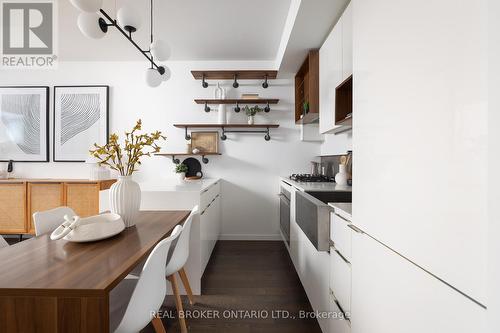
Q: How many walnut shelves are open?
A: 4